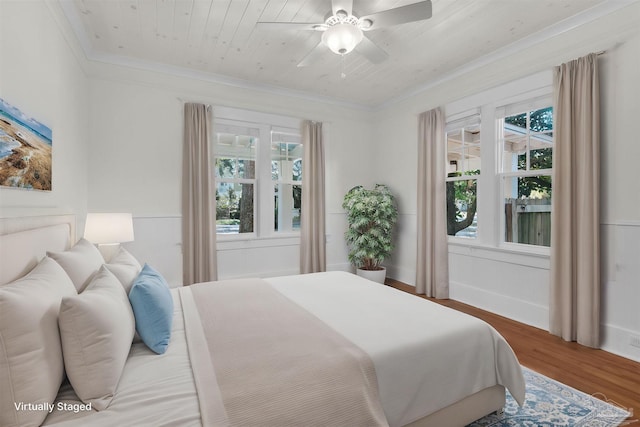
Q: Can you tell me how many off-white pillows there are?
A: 4